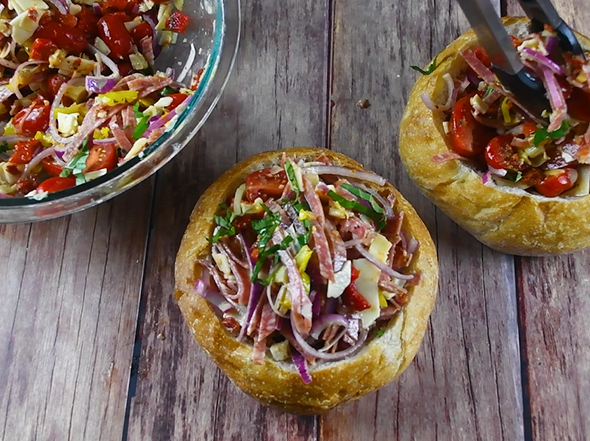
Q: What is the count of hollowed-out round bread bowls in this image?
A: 2